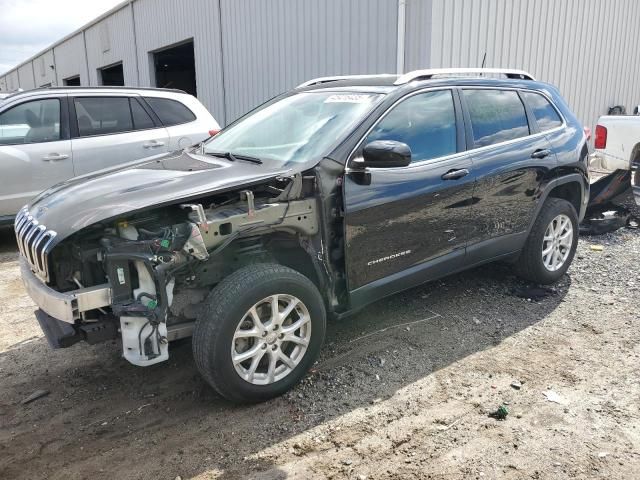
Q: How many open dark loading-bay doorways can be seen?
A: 3